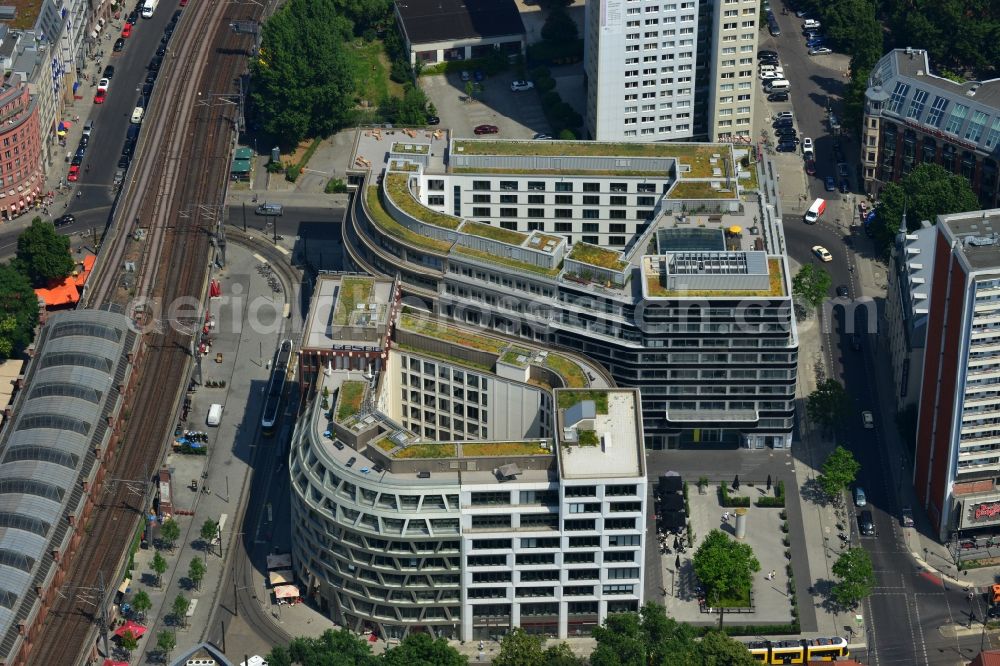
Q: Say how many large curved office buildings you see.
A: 2